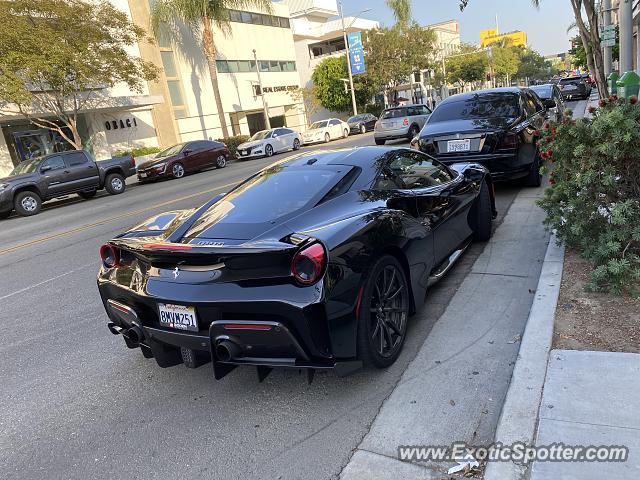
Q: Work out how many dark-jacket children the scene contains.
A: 0